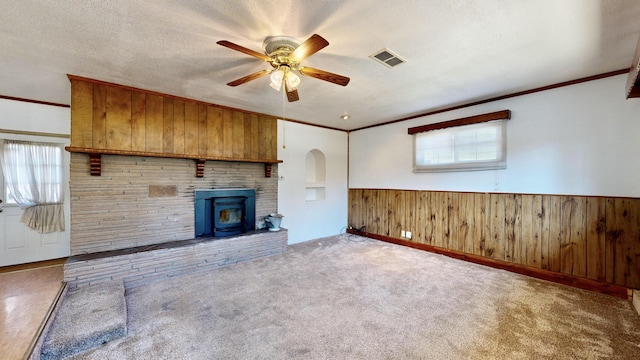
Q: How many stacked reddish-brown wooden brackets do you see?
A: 3